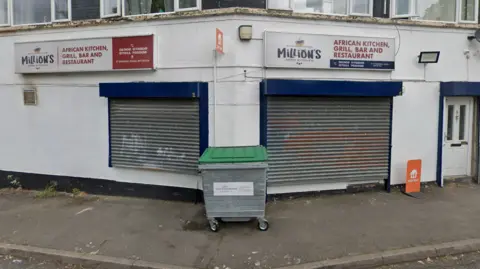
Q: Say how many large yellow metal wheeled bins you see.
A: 0